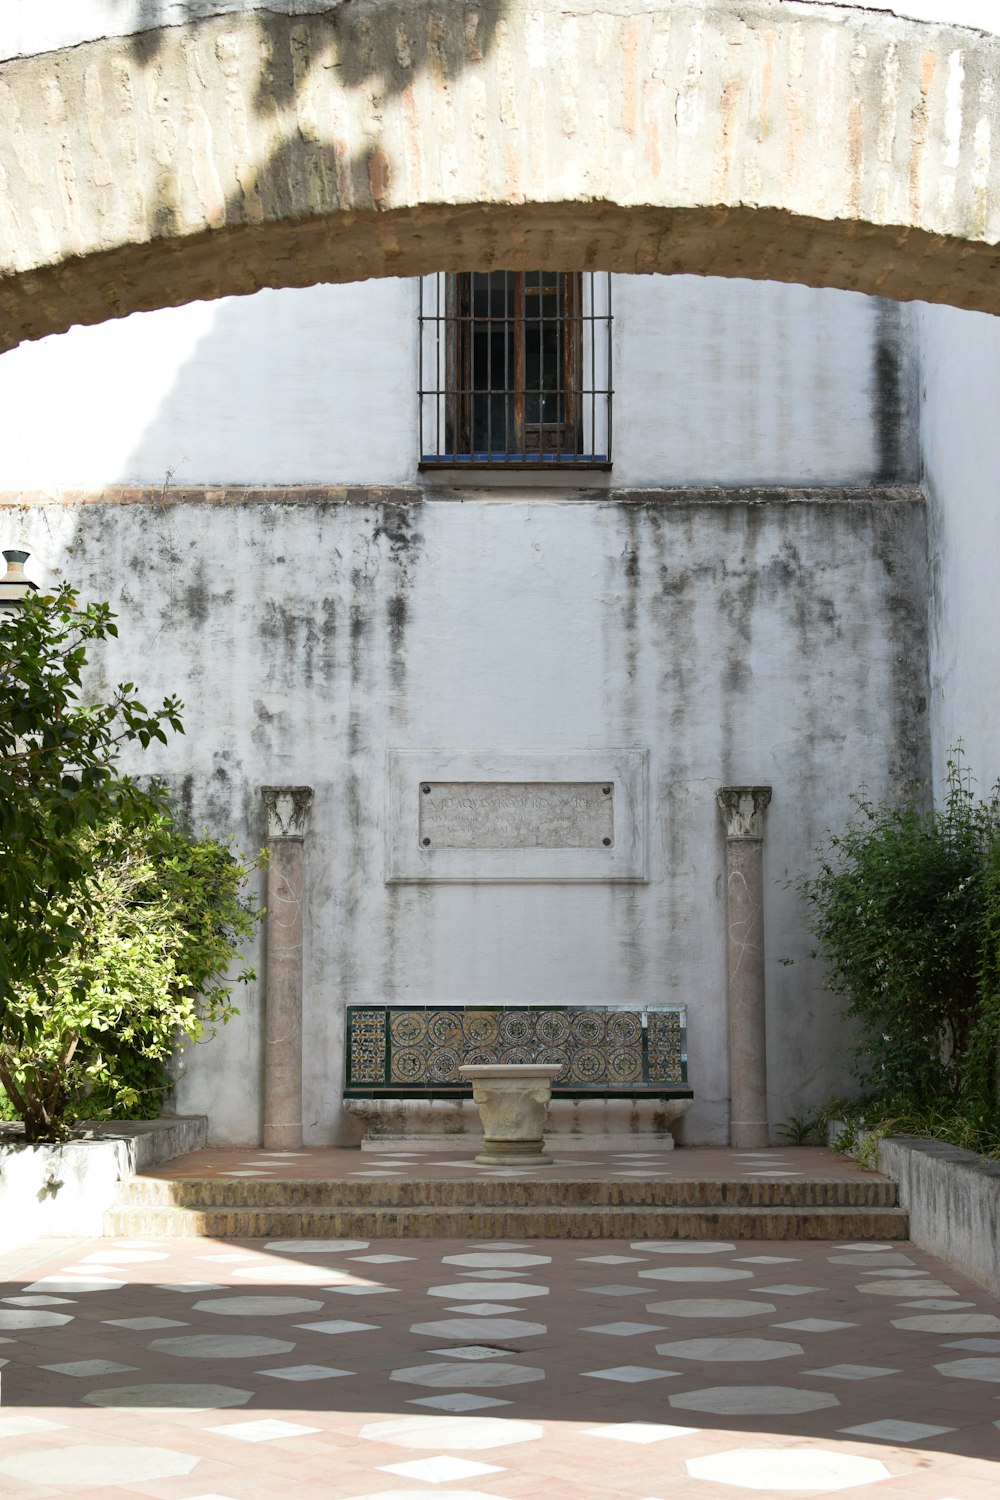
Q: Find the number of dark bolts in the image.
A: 4